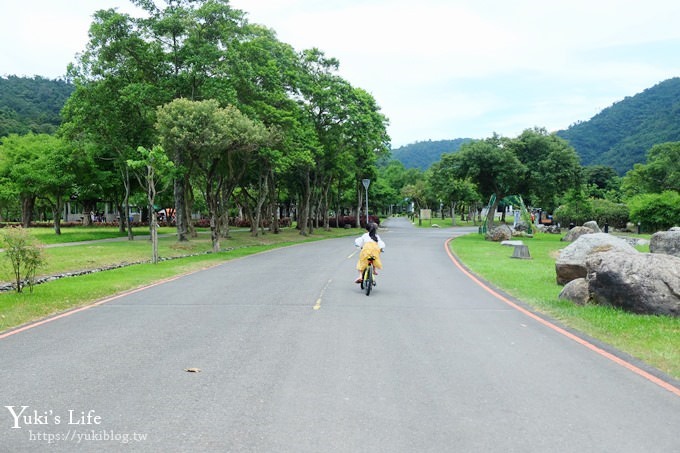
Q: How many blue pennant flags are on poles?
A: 0